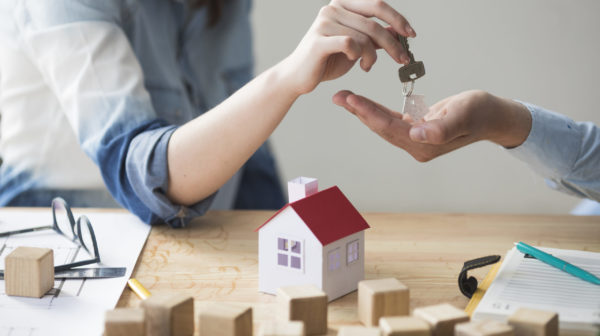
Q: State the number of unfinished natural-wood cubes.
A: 12